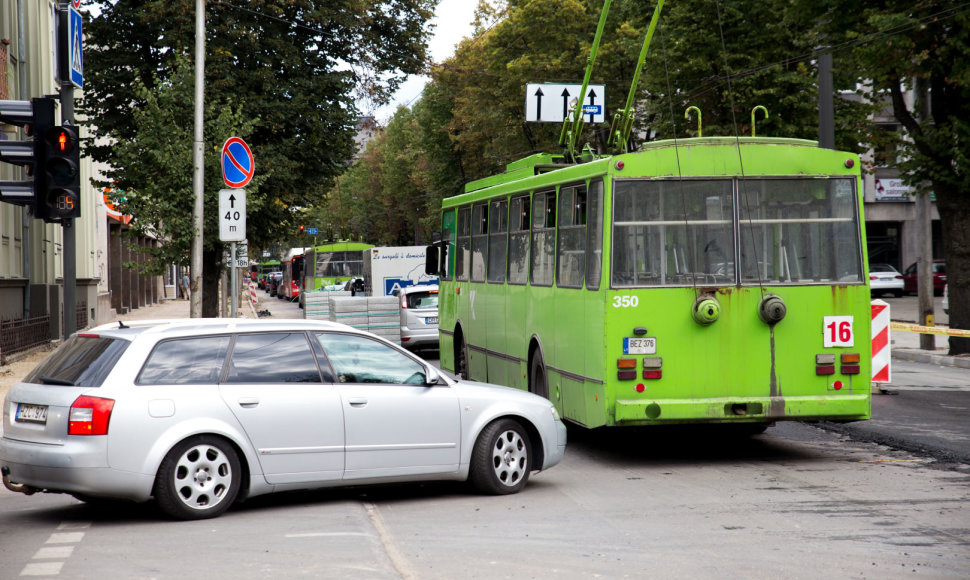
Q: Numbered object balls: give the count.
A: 0